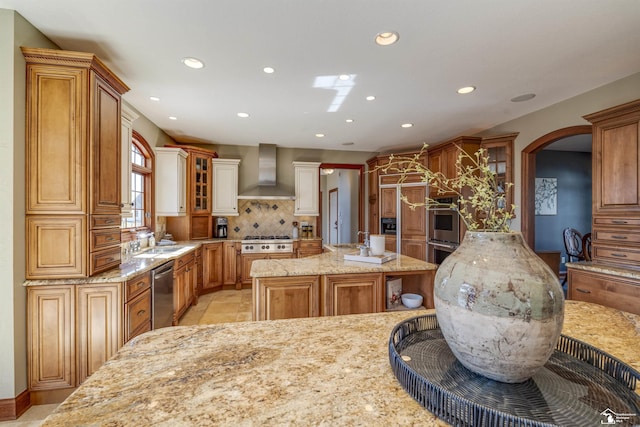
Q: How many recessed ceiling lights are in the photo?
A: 12